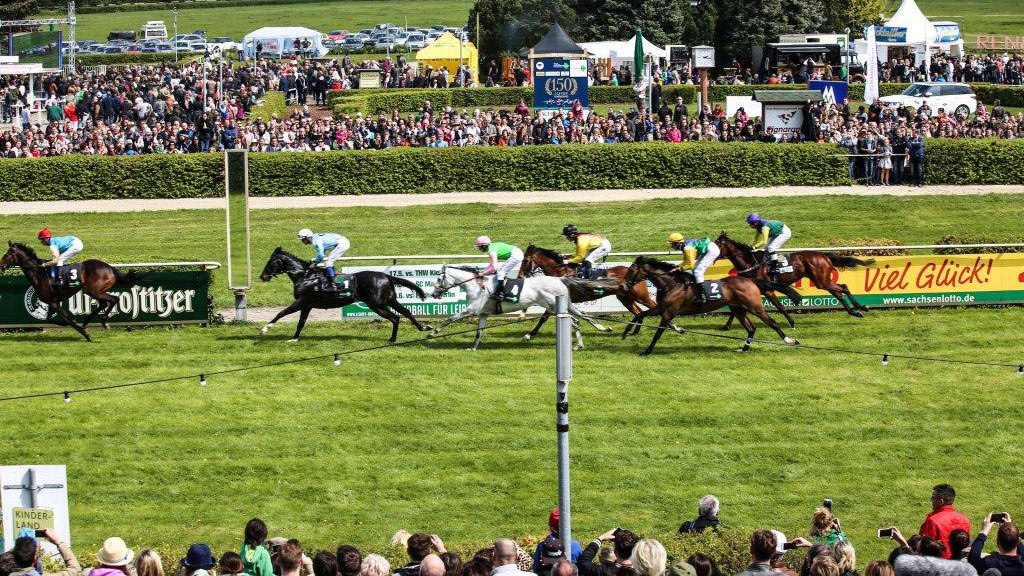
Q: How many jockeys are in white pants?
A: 6